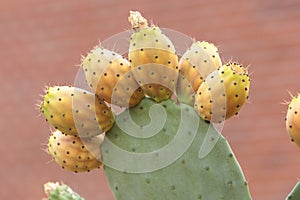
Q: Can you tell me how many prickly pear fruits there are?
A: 7